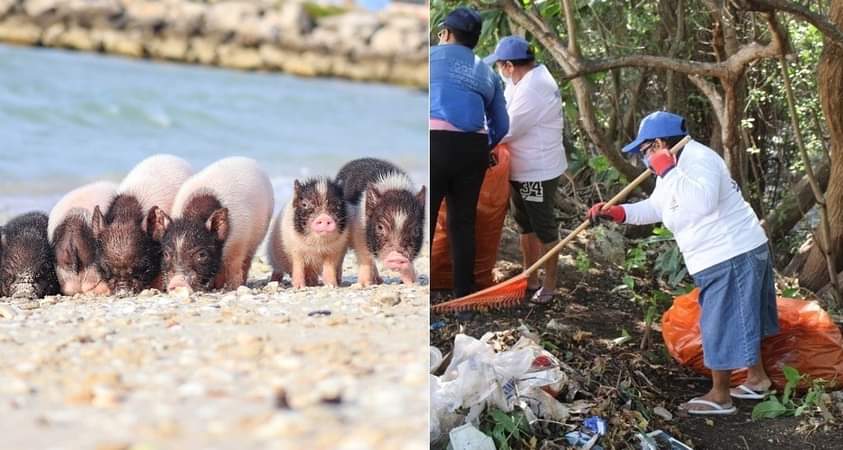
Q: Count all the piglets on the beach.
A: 6